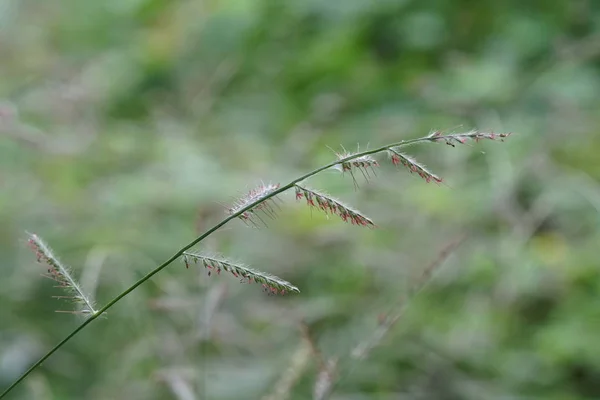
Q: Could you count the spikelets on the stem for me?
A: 7